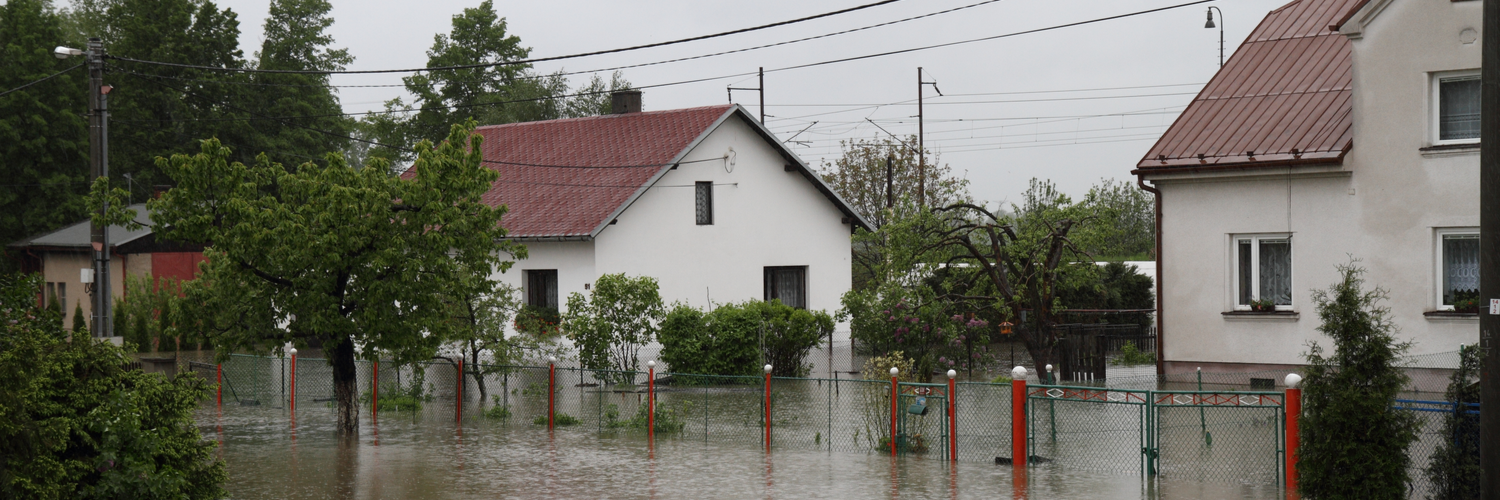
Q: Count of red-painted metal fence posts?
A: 11